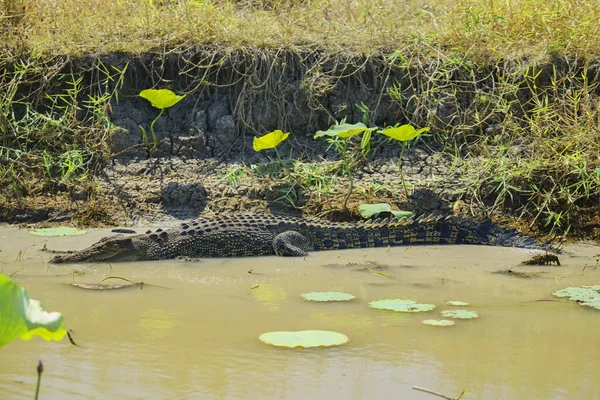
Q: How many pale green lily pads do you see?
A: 8